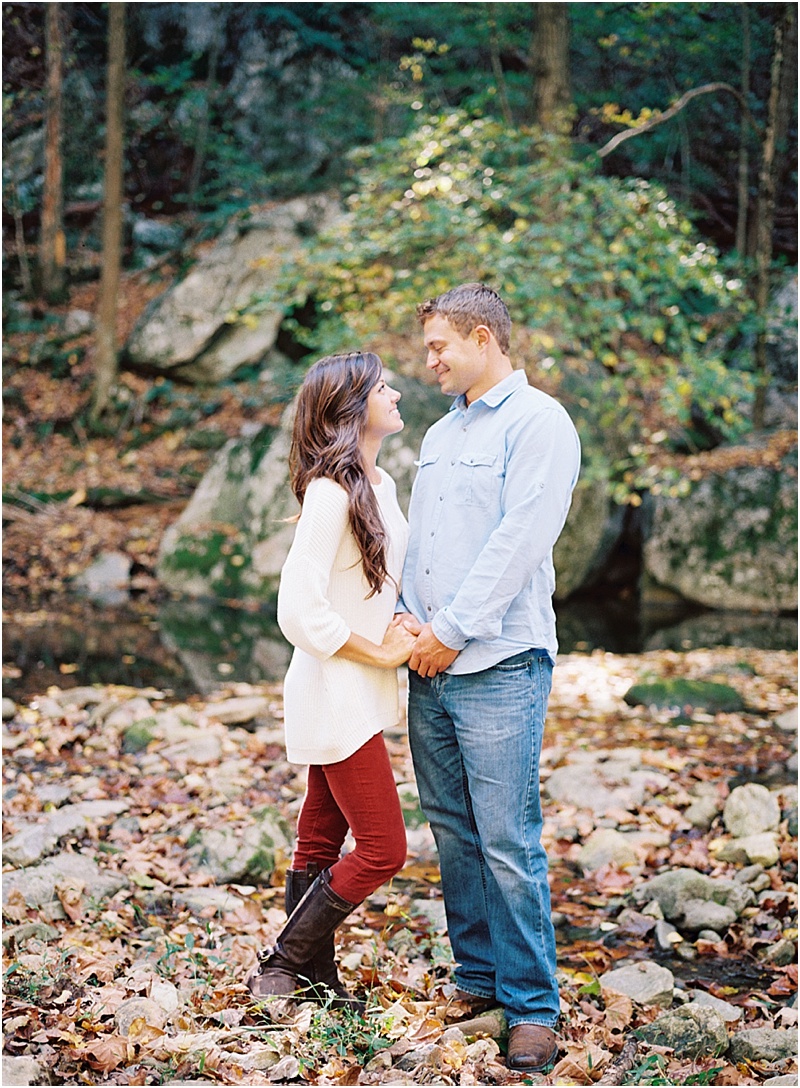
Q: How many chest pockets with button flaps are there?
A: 2